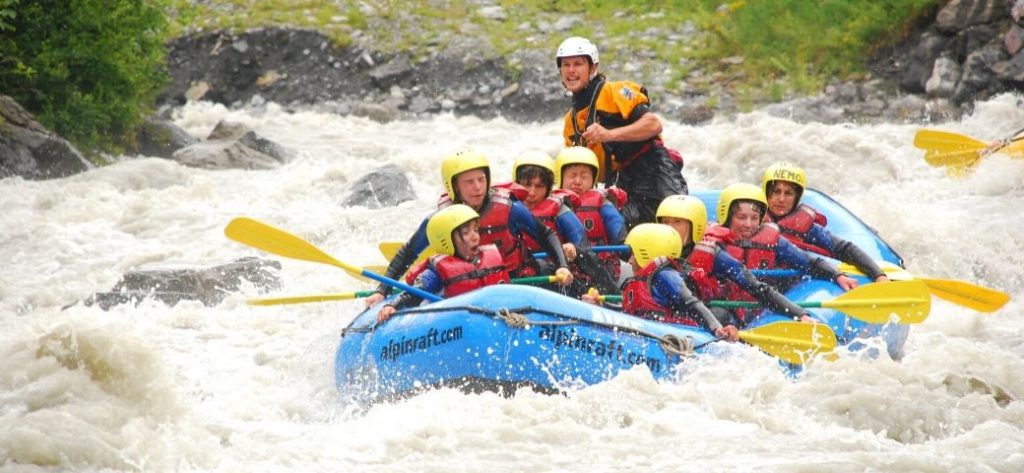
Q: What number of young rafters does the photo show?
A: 8